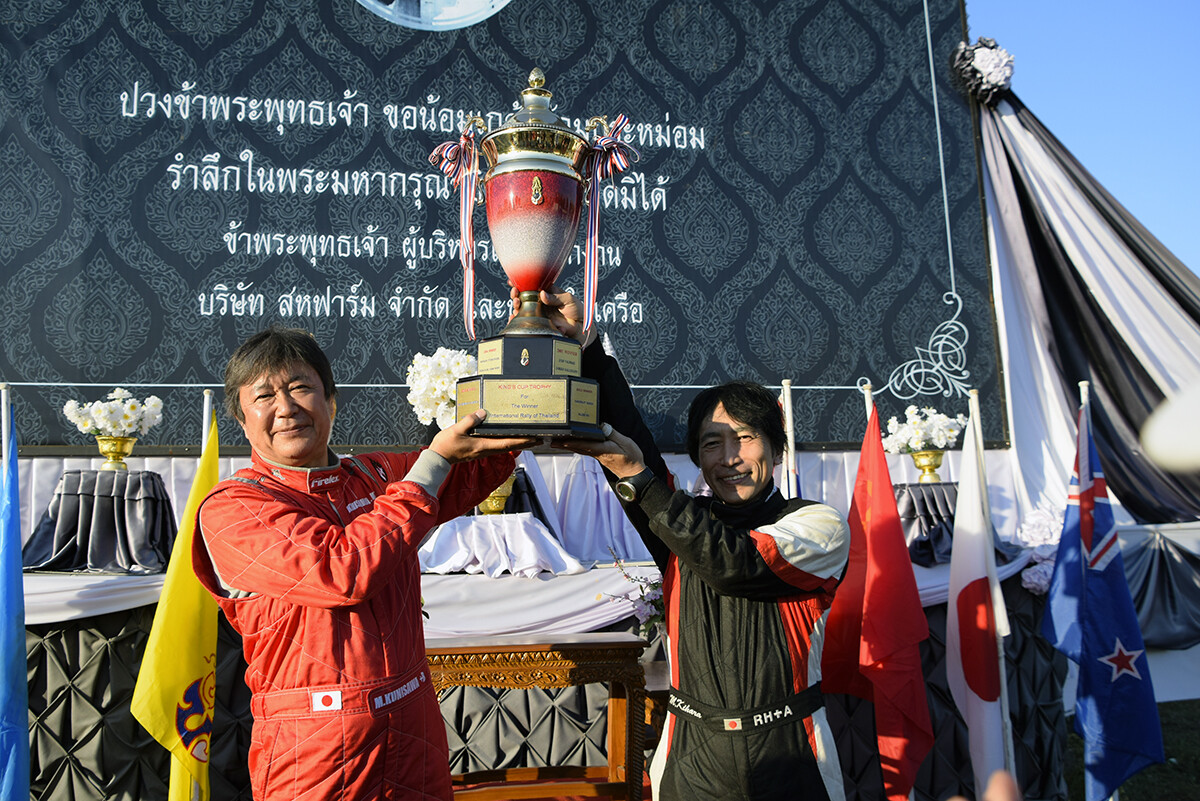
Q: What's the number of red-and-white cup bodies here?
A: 1